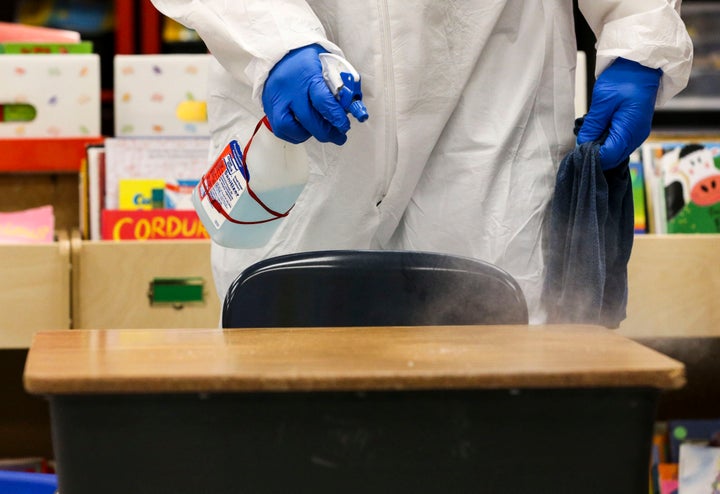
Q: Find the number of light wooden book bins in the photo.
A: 3